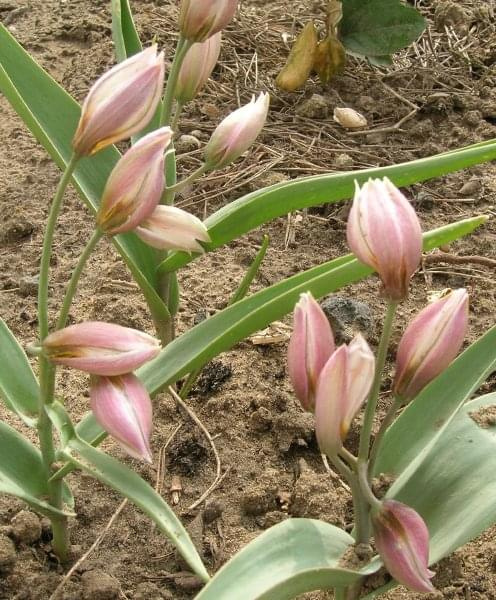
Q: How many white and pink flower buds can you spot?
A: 13